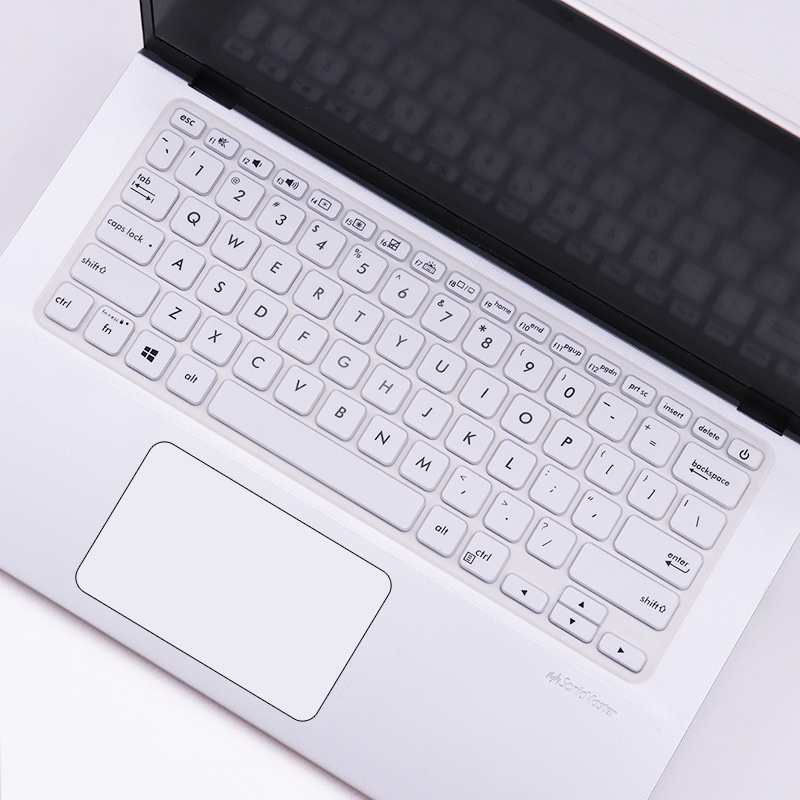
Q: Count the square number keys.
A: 10